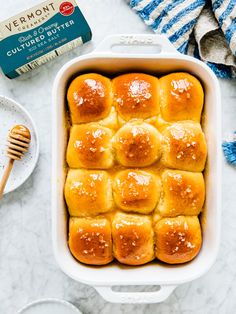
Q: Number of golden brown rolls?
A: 12